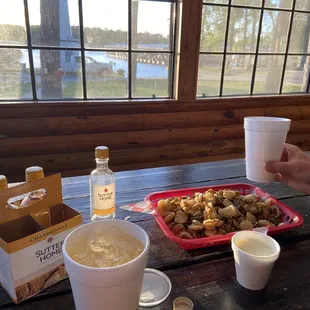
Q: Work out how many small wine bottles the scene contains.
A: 3